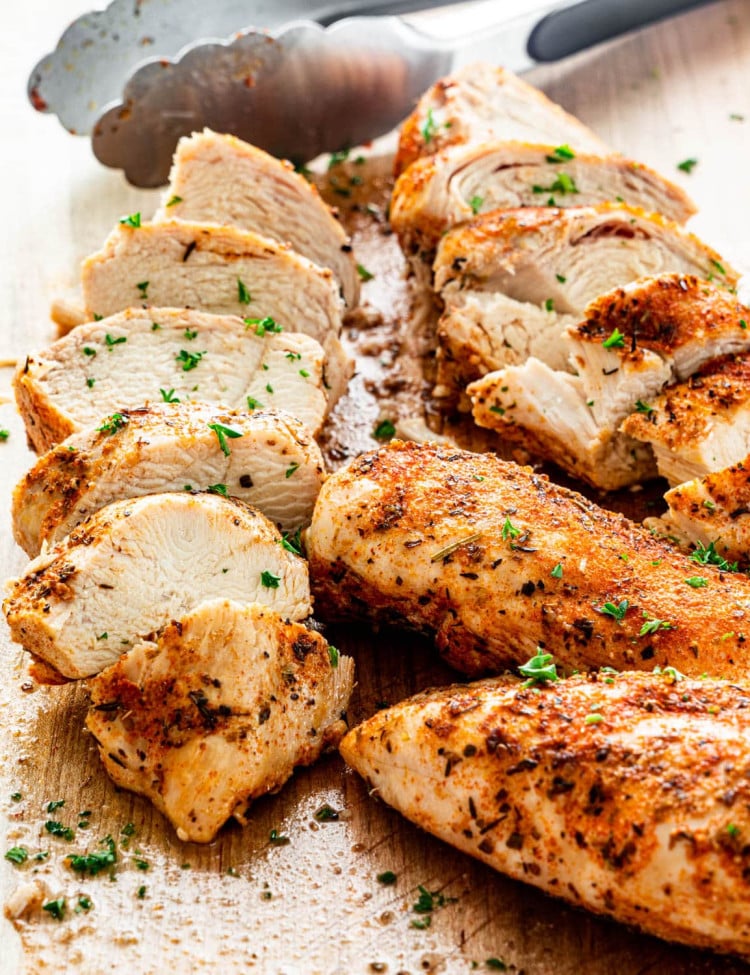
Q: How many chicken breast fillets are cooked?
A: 4